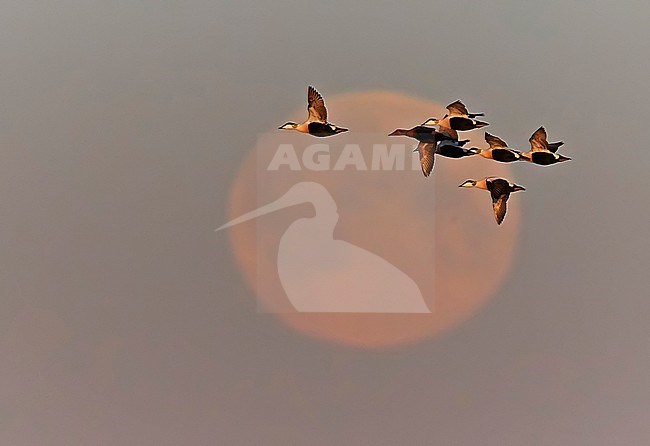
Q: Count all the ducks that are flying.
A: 7